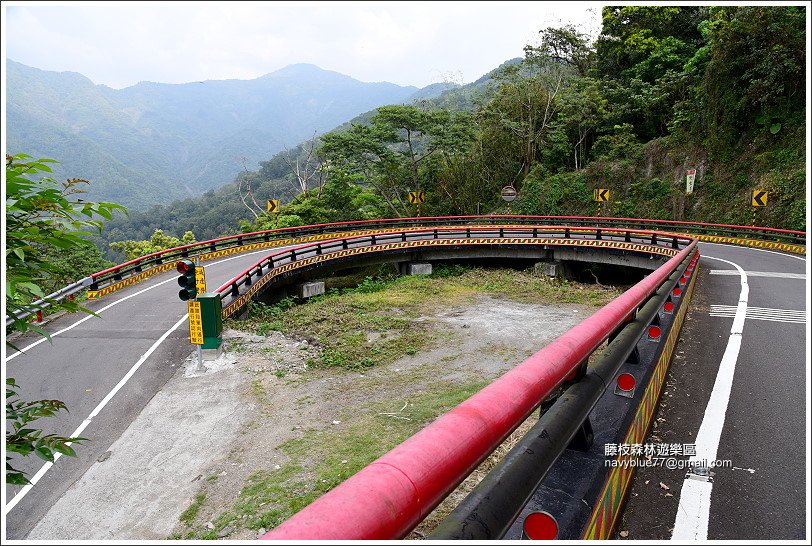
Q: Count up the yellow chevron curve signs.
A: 4